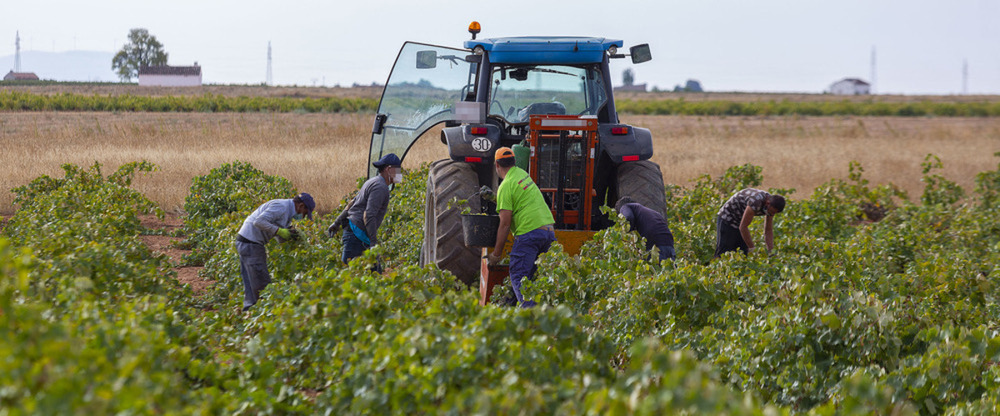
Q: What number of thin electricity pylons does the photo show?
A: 4